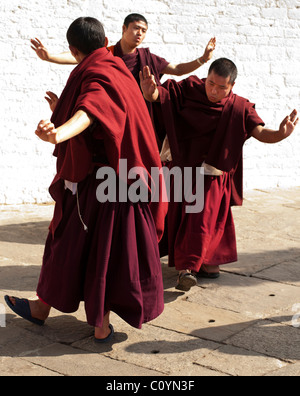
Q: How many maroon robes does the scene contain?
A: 3